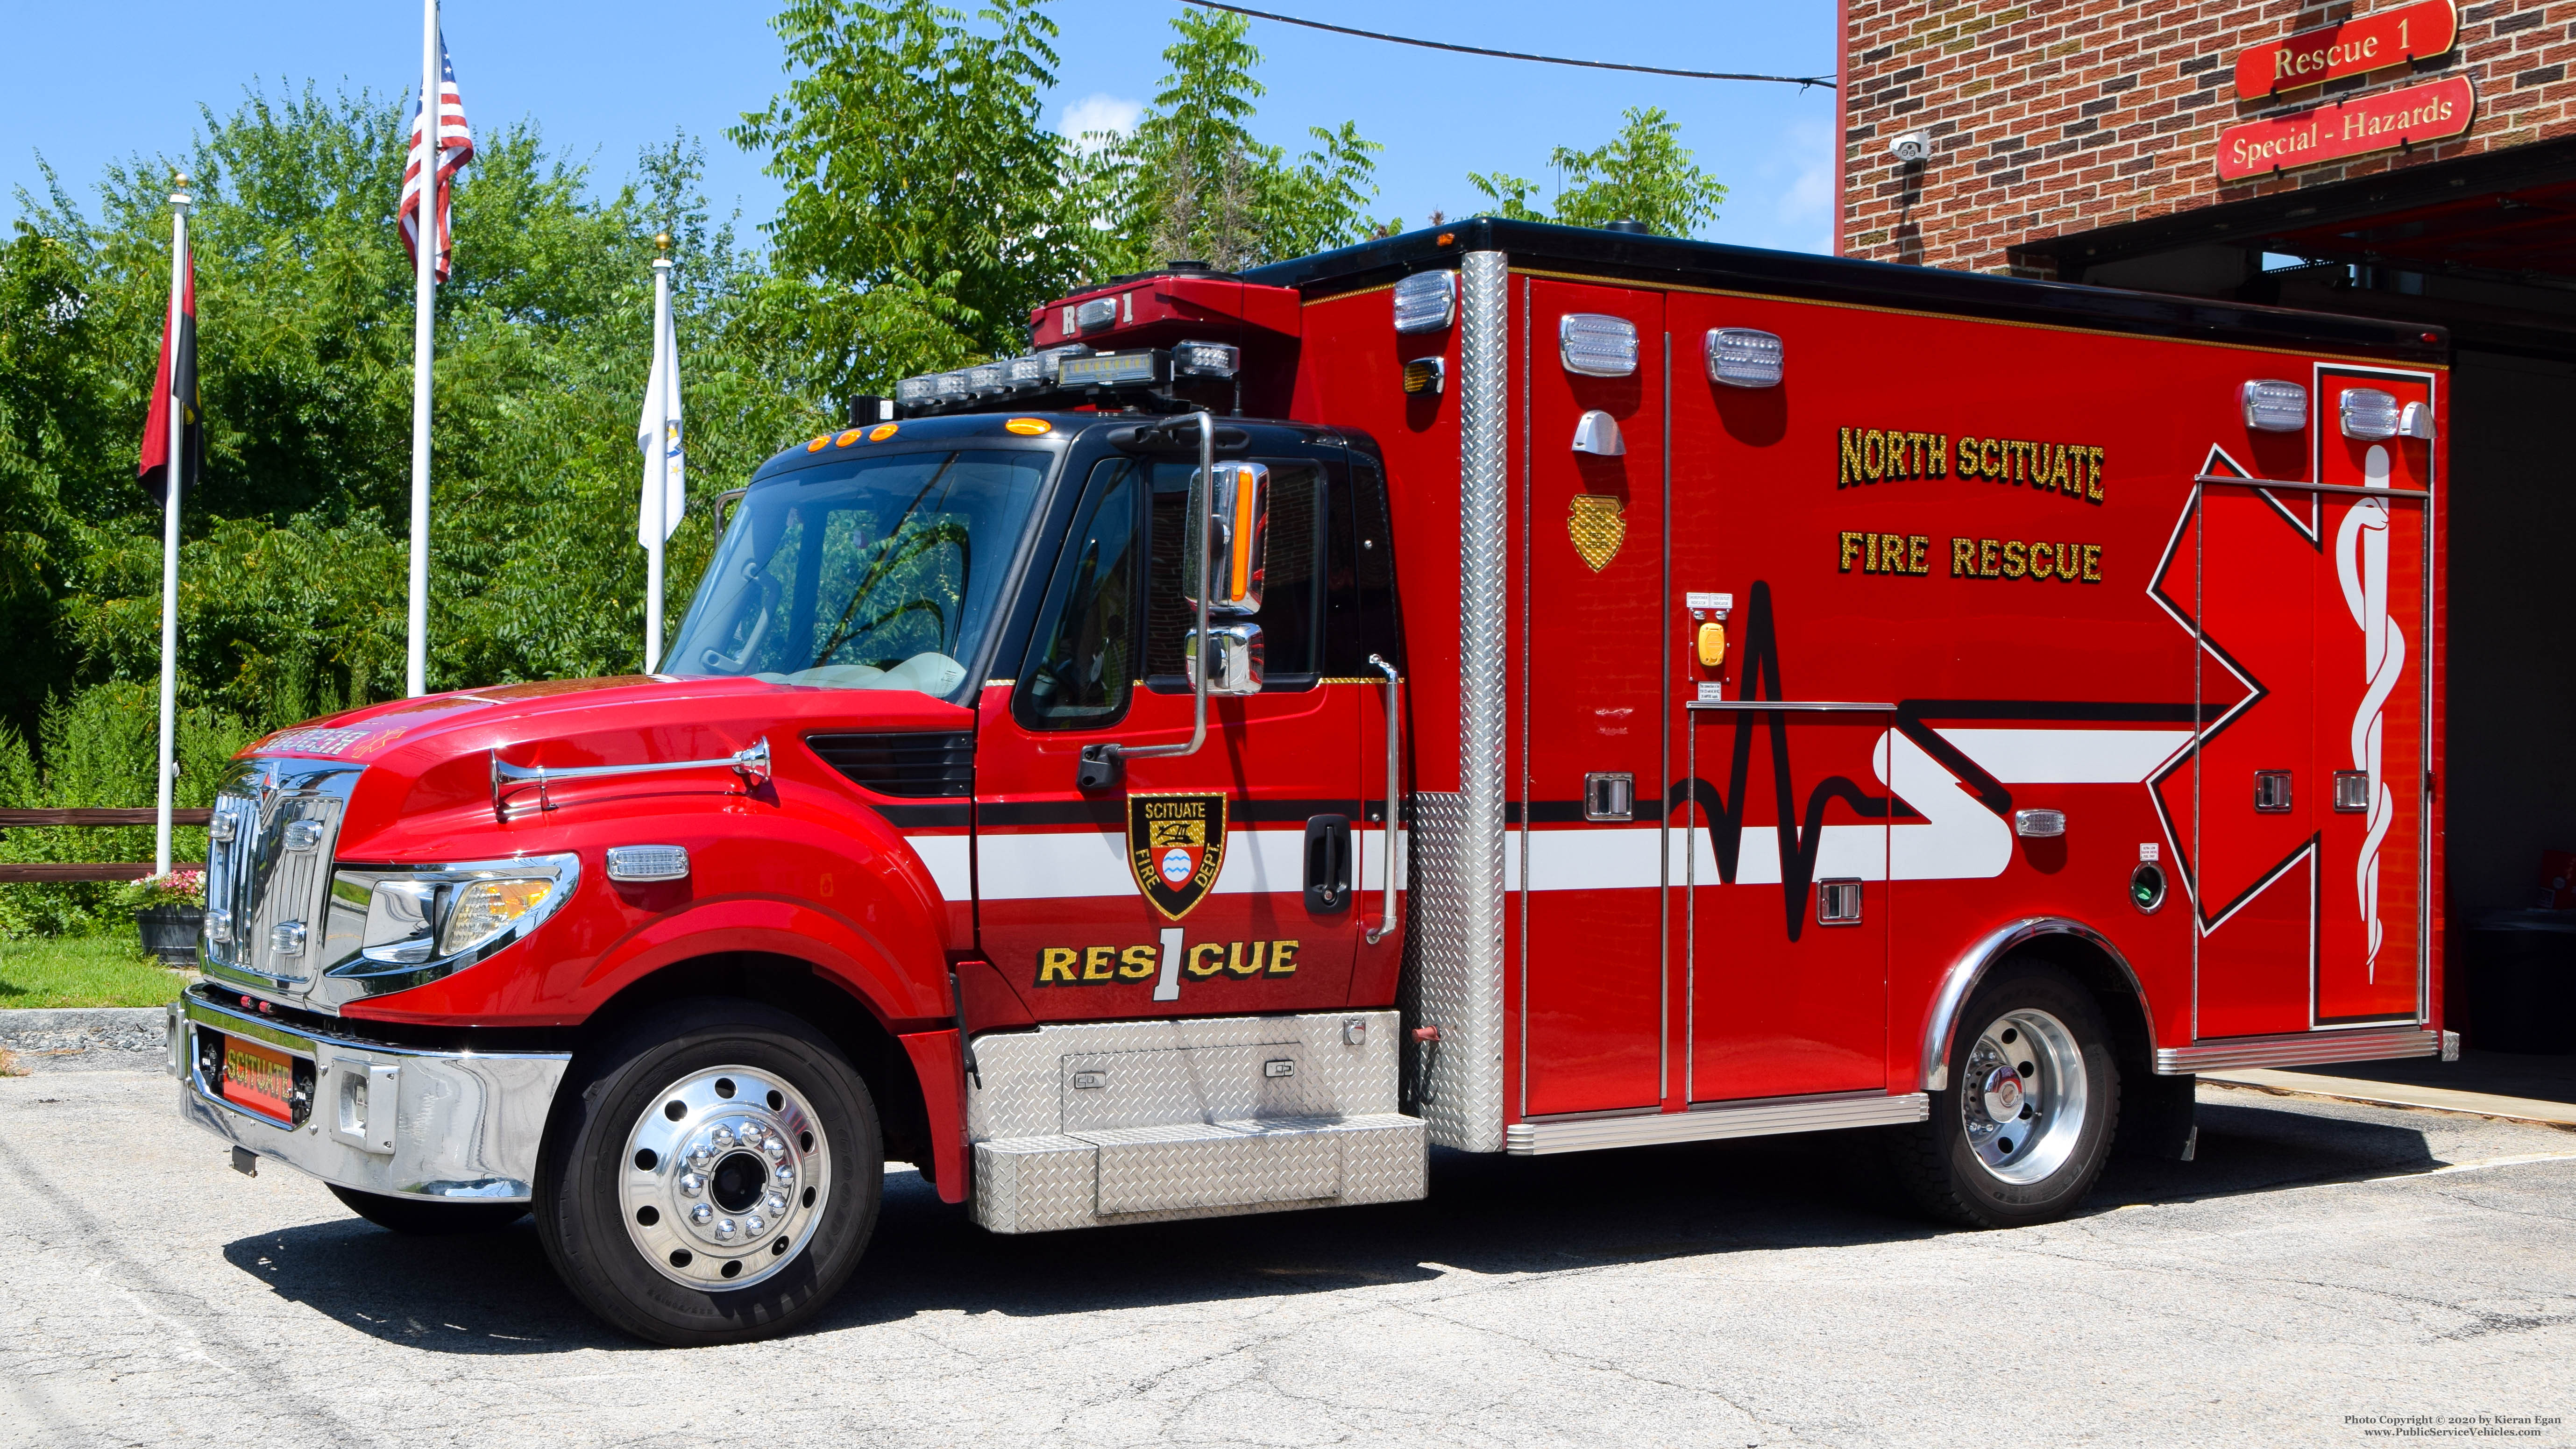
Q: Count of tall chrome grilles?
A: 1